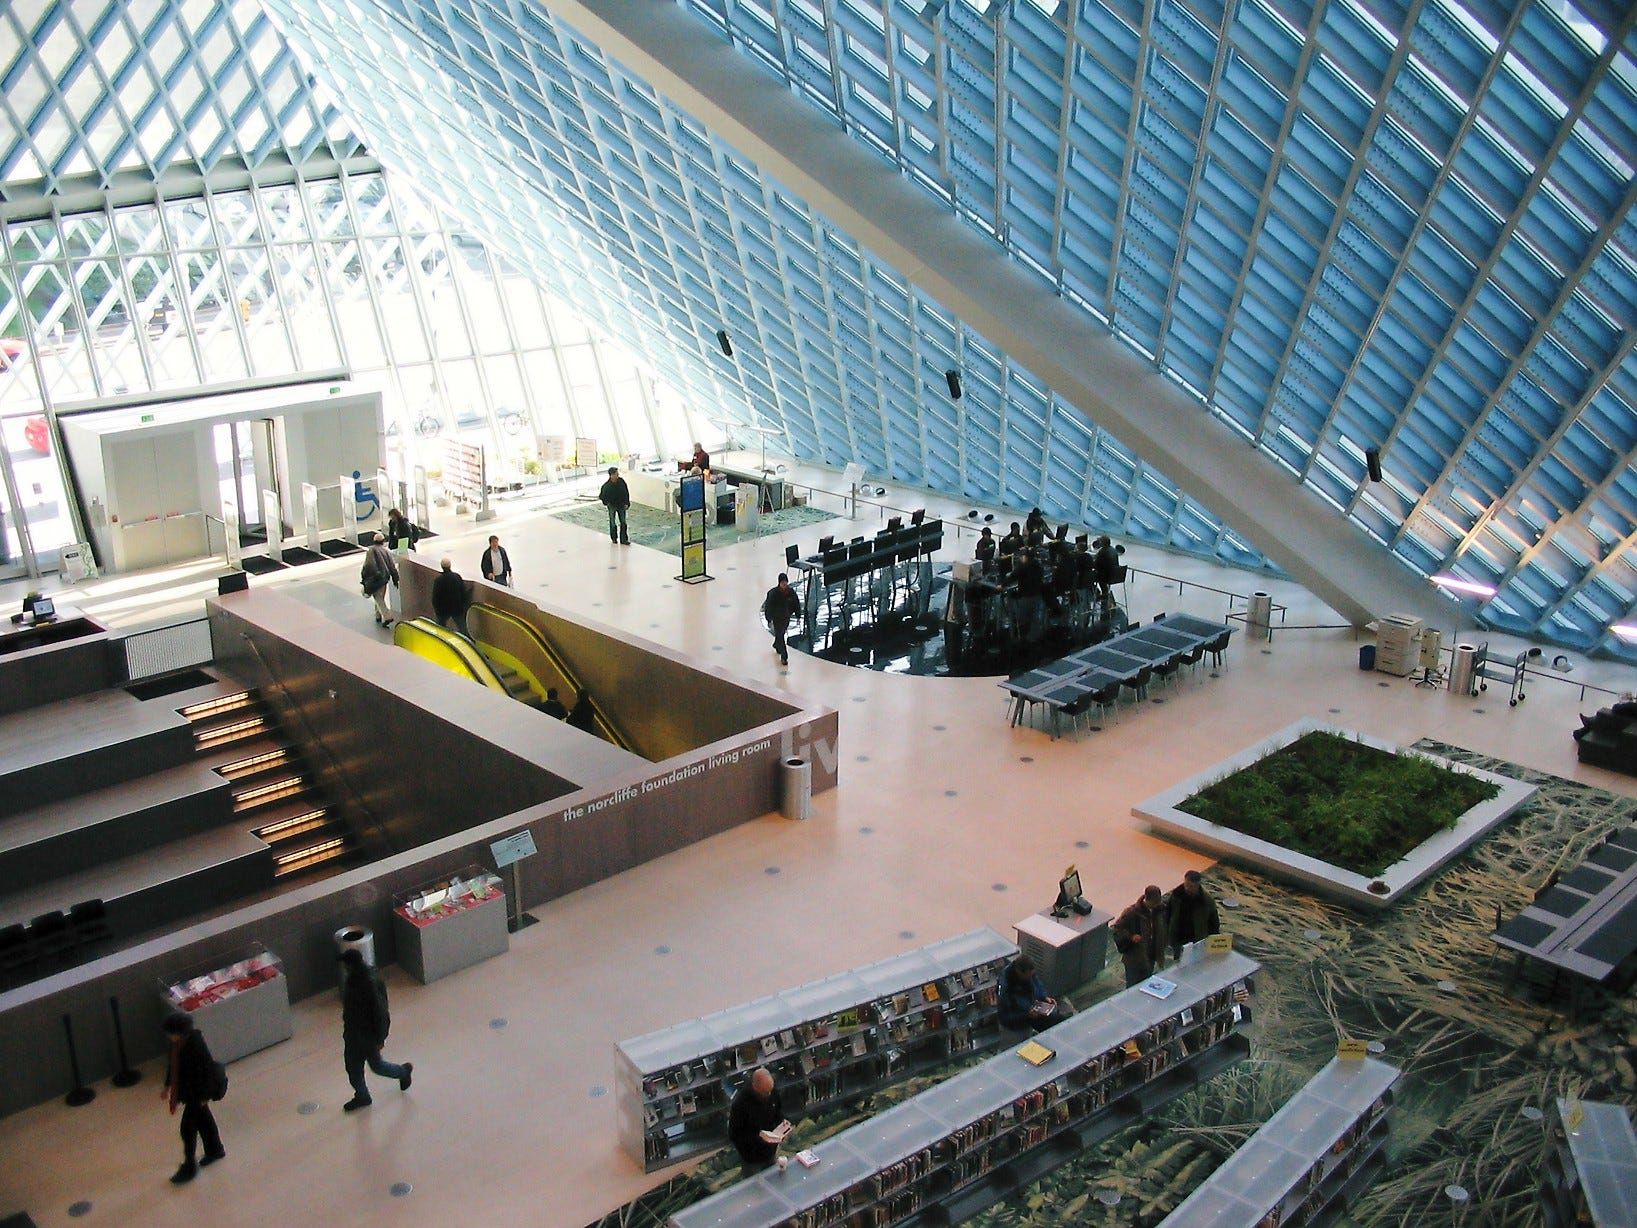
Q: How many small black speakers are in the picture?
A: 3